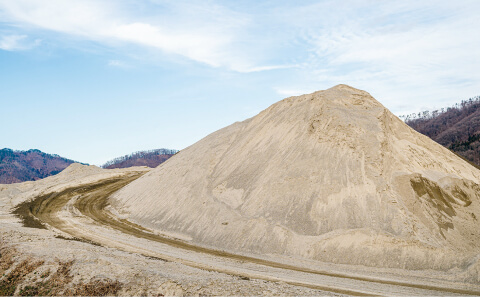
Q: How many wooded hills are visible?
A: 3